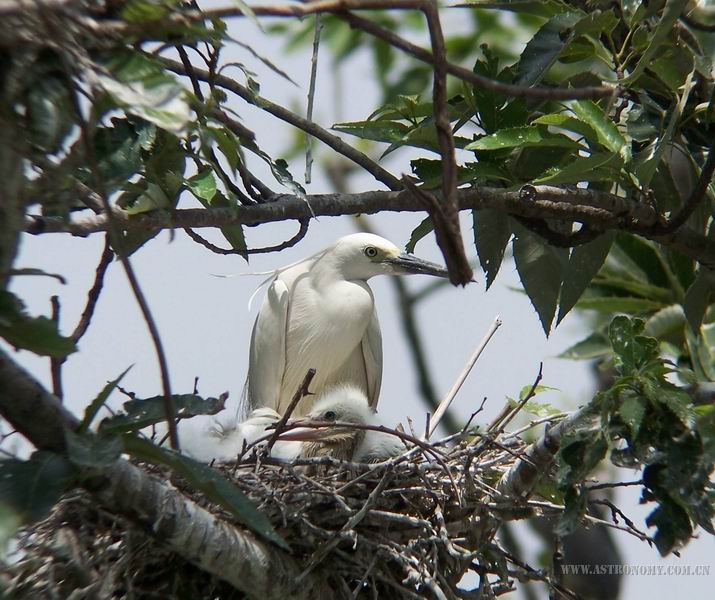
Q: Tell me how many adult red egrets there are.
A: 0